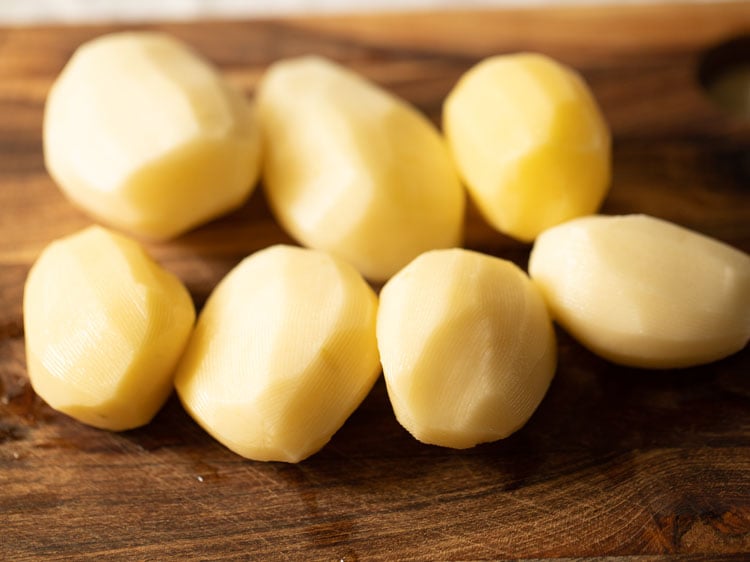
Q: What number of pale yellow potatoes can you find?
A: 7